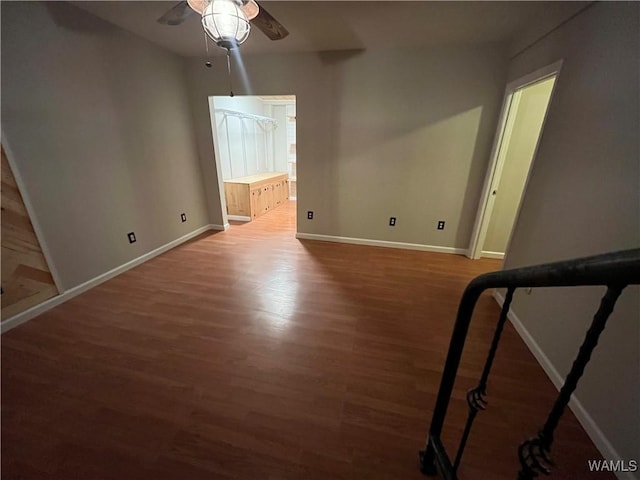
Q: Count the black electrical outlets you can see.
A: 5